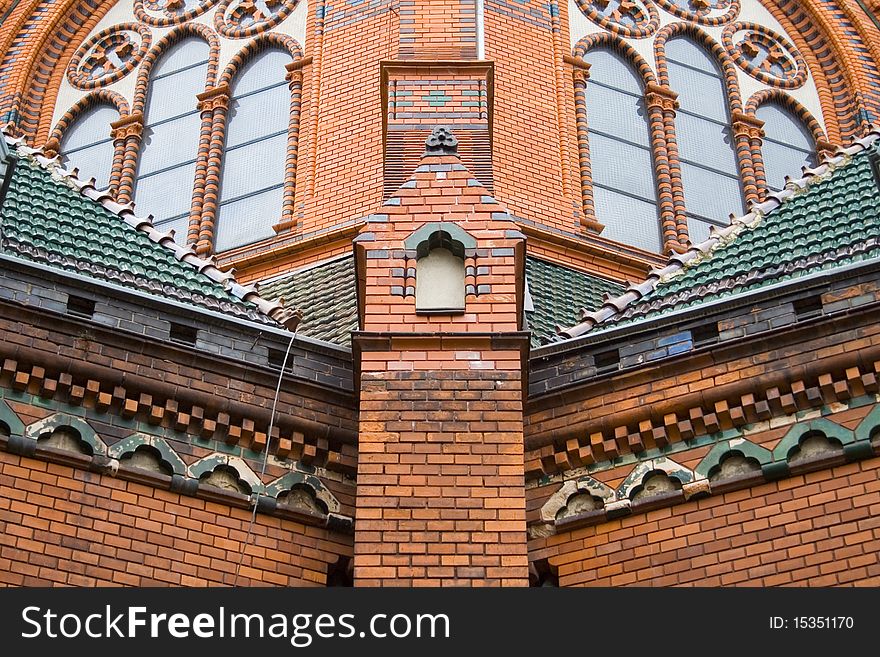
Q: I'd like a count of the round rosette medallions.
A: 6